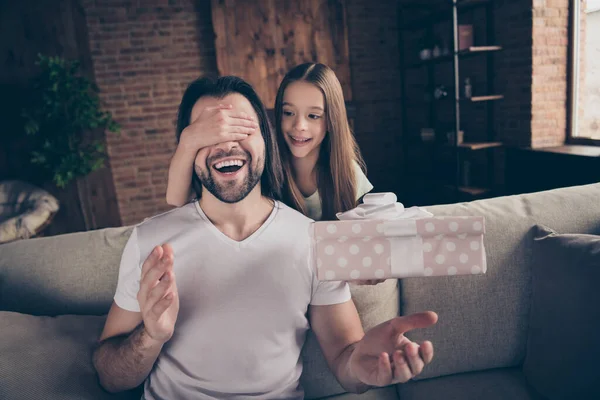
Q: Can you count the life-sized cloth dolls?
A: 0